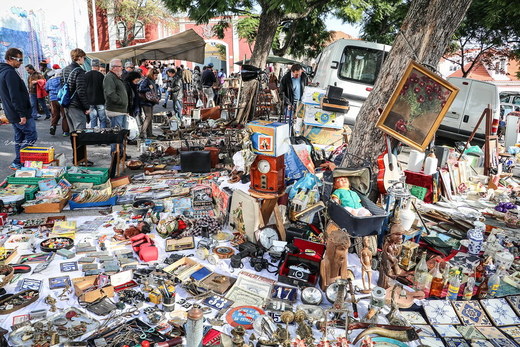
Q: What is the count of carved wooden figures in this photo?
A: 3